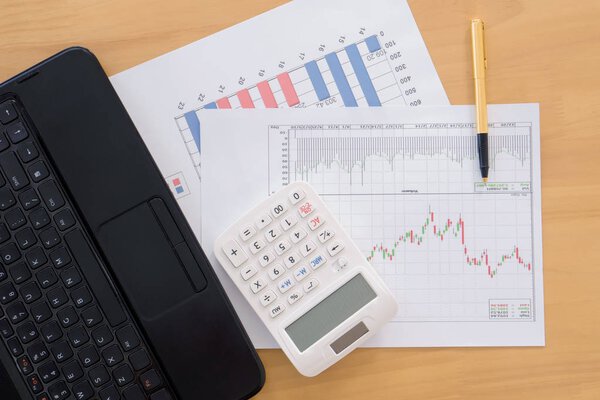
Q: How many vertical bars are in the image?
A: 10